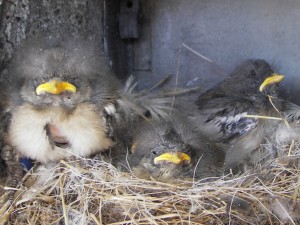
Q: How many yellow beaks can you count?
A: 3